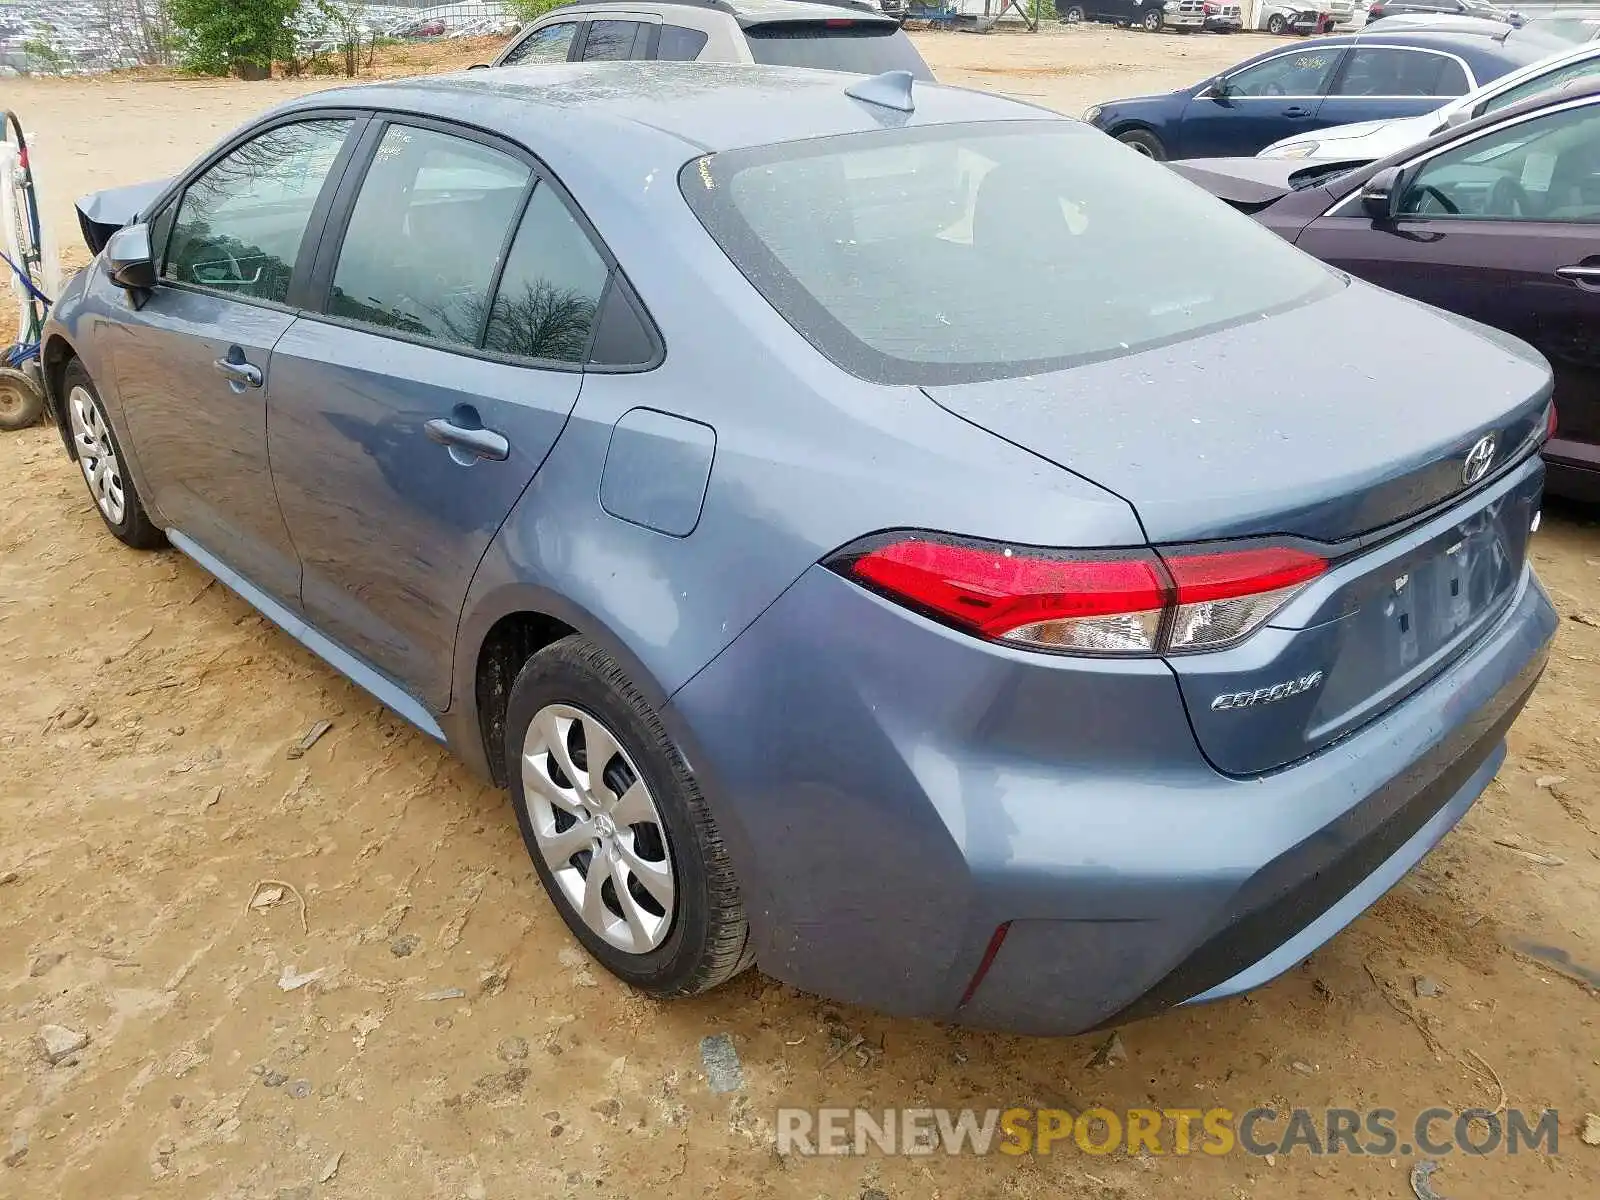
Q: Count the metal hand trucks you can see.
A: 1